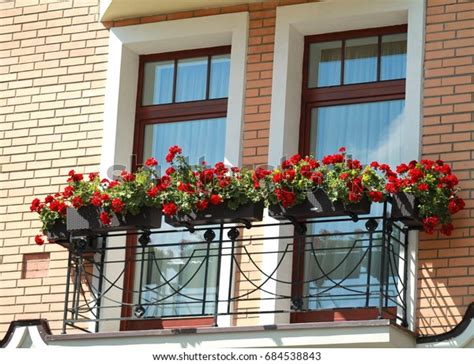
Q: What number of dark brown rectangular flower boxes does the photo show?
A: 5